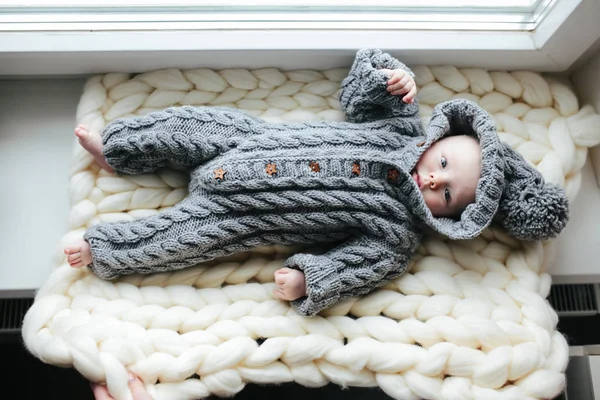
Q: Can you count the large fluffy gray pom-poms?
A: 1